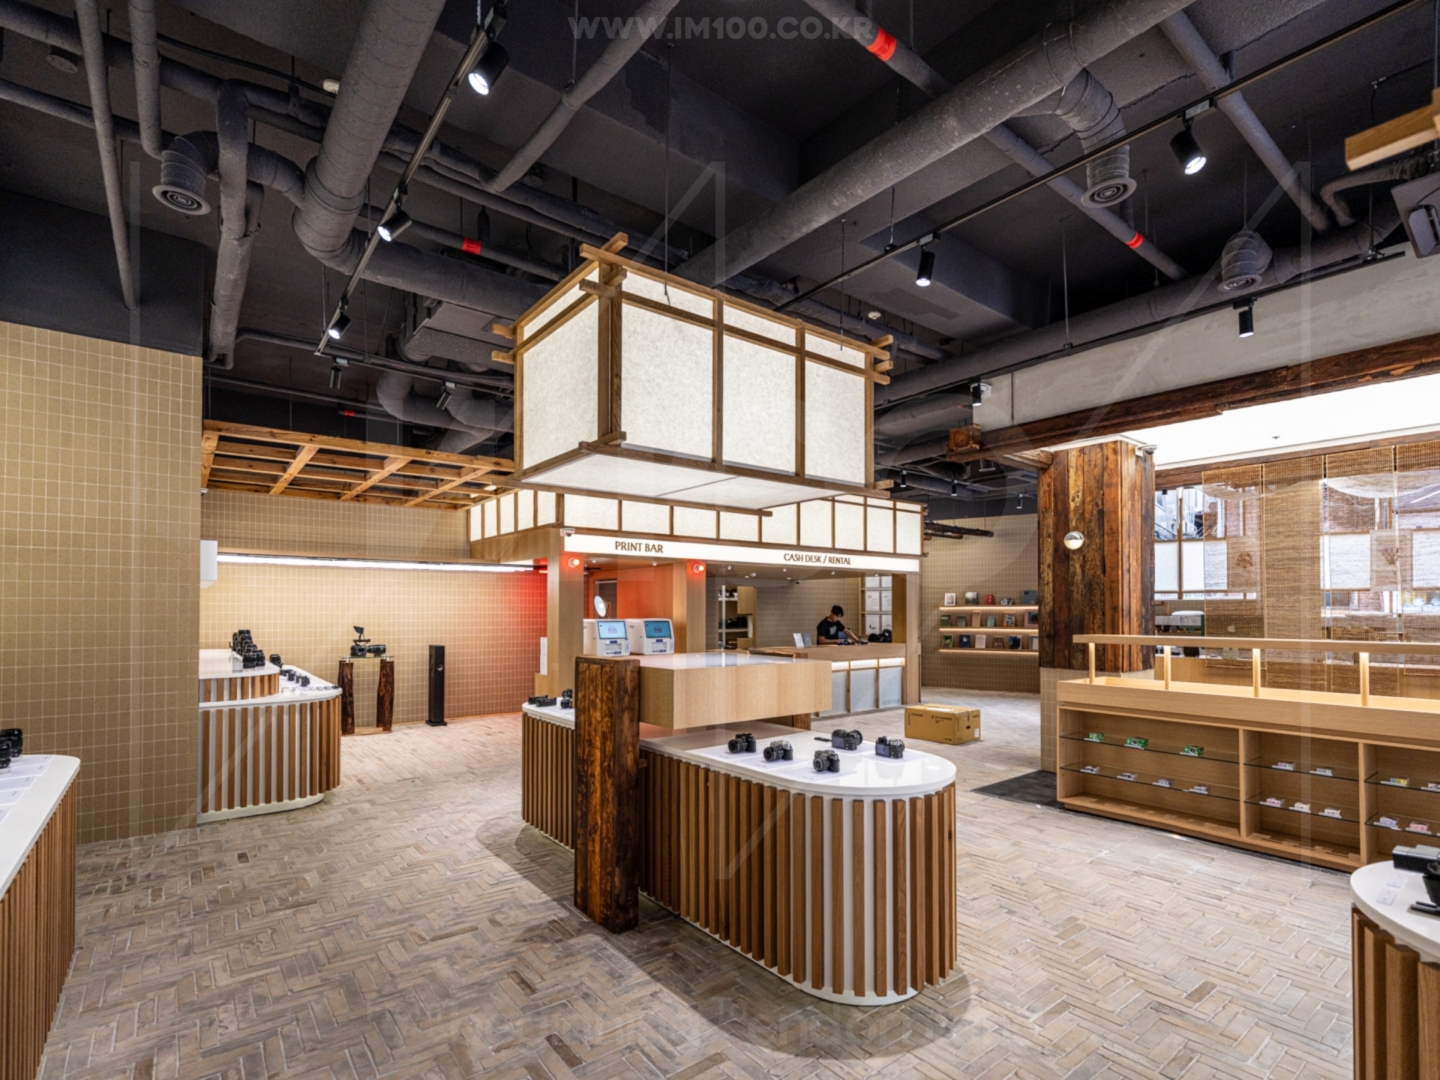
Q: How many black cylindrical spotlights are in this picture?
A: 12